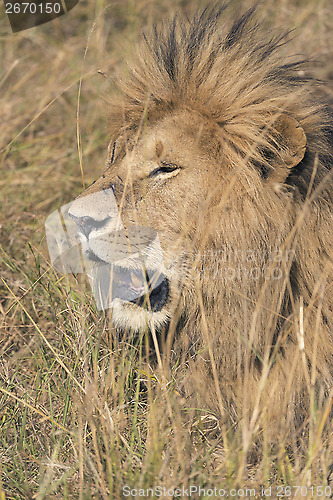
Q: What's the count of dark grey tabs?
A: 1